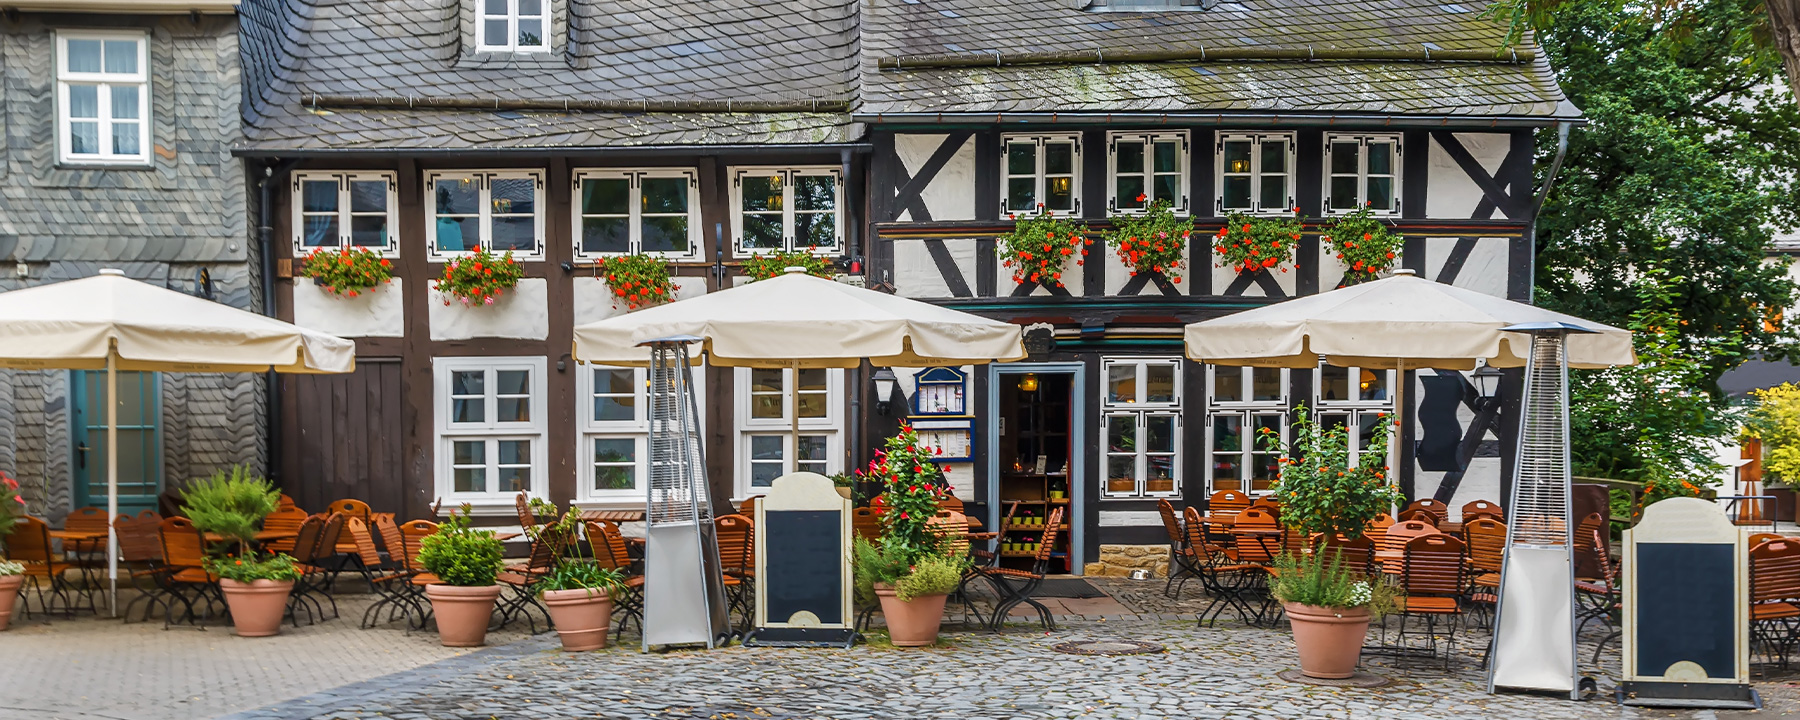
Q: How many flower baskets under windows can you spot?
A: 8